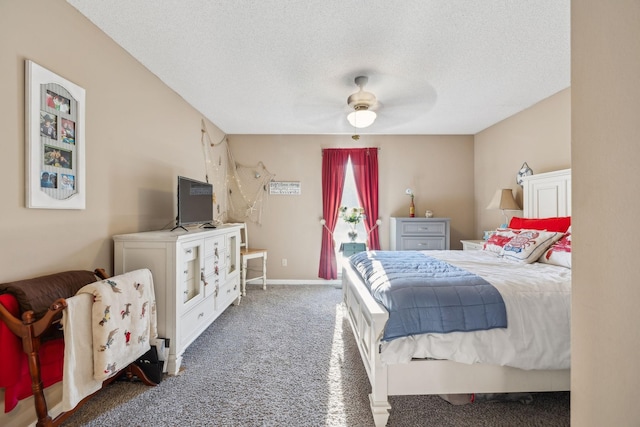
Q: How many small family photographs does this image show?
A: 6